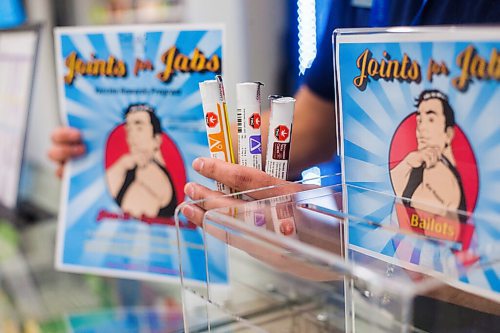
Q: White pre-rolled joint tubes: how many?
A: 3